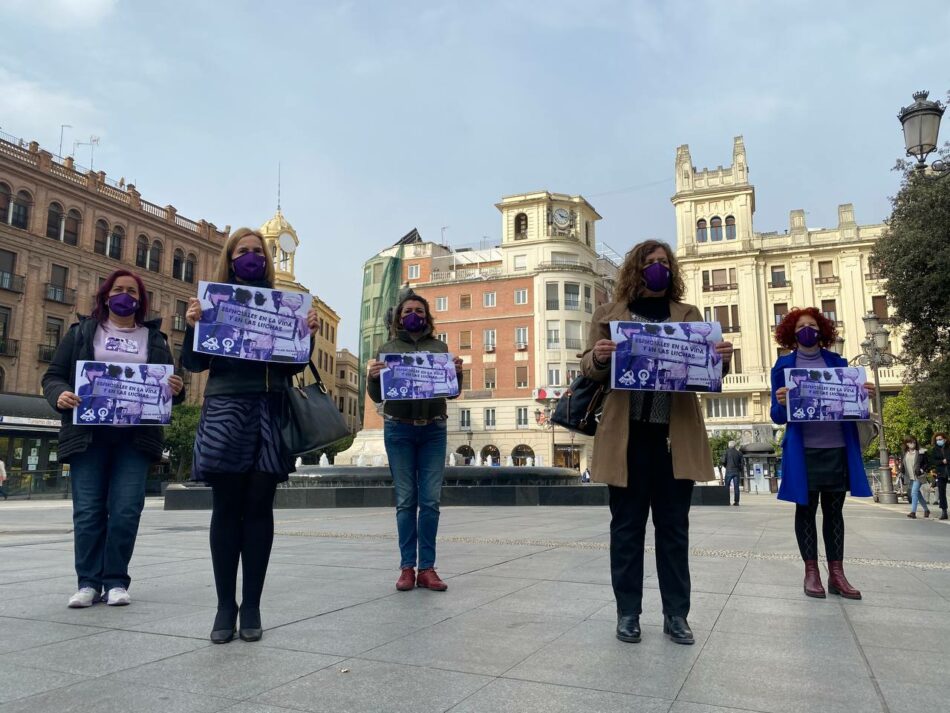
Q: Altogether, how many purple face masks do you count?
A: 5